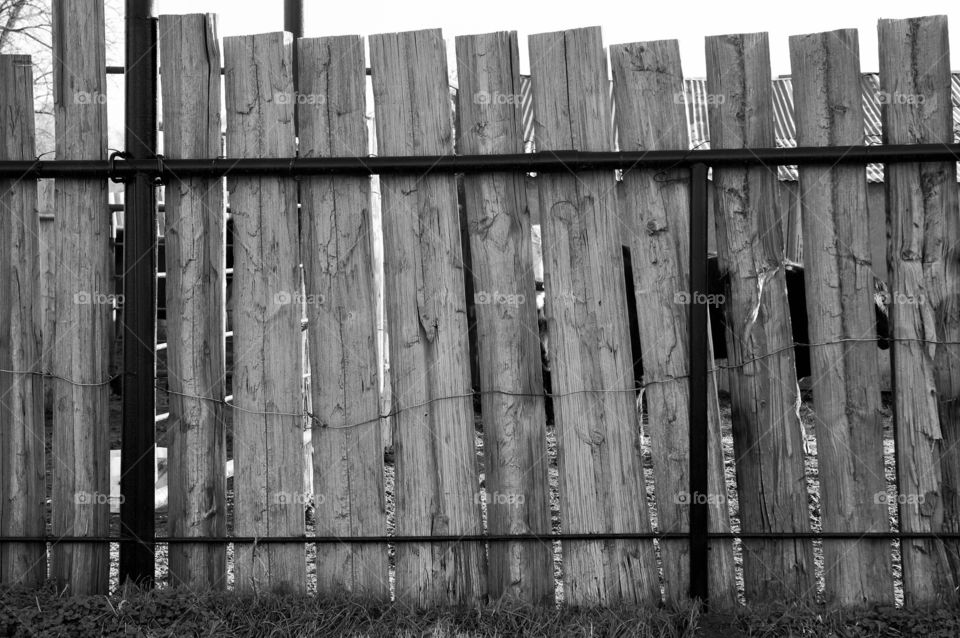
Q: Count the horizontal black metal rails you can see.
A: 2